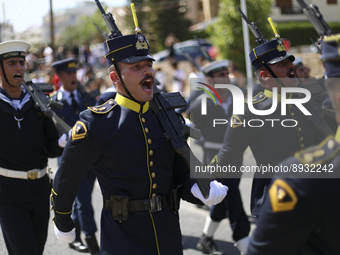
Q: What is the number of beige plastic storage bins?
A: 0